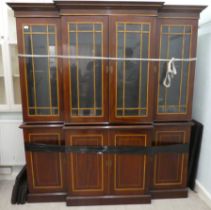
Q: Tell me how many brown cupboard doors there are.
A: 8